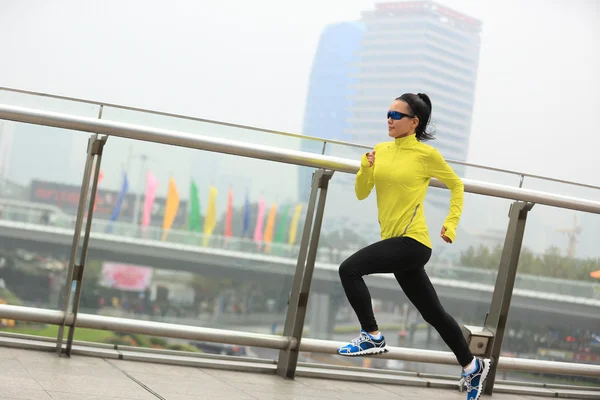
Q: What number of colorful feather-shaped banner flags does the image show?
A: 12